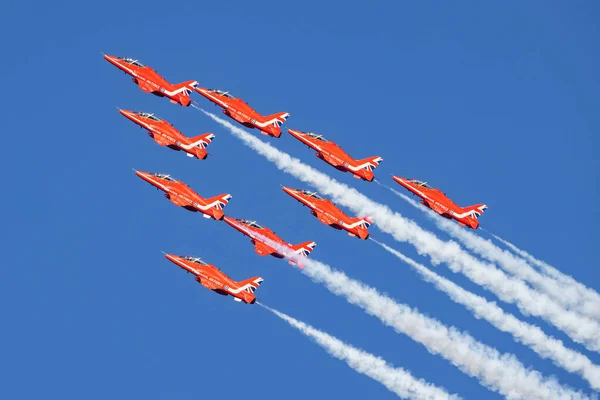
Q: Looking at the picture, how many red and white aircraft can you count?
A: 9